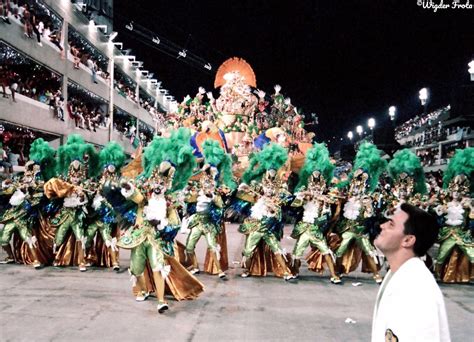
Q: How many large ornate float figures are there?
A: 1